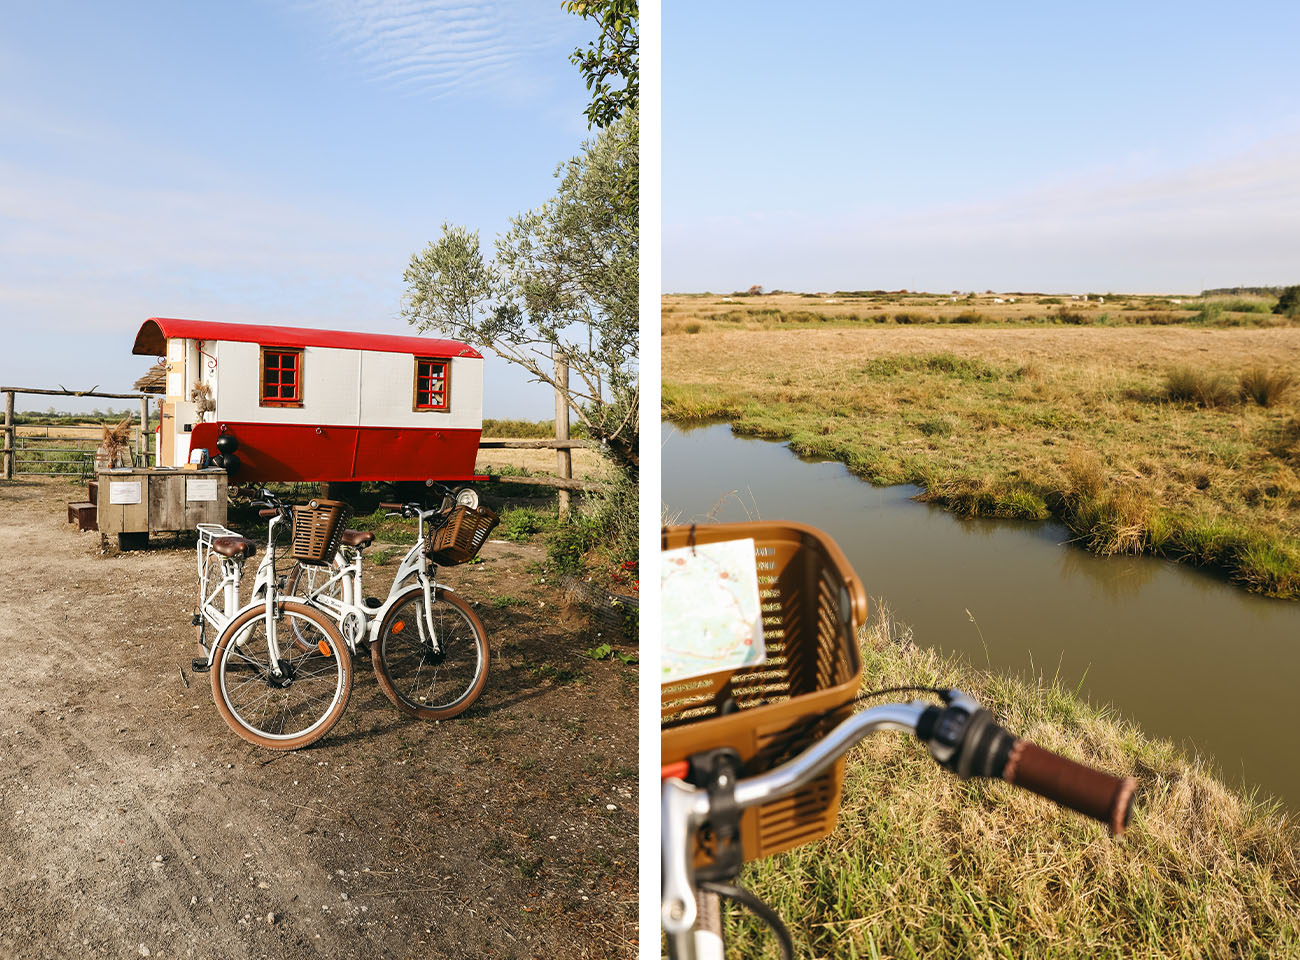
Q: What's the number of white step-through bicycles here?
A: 2